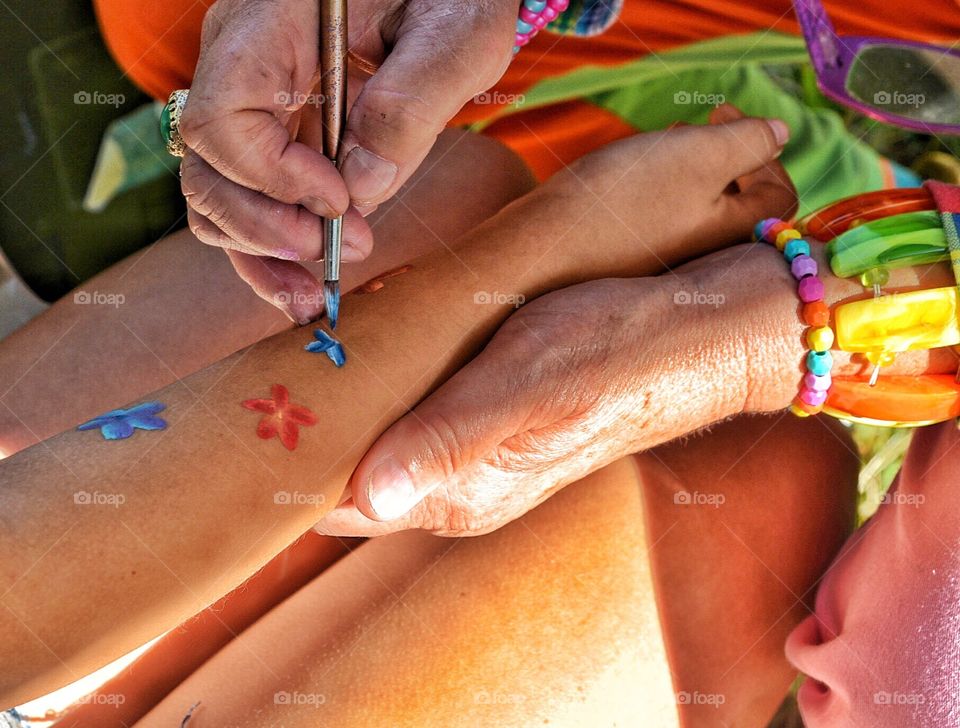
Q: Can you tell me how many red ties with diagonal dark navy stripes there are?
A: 0